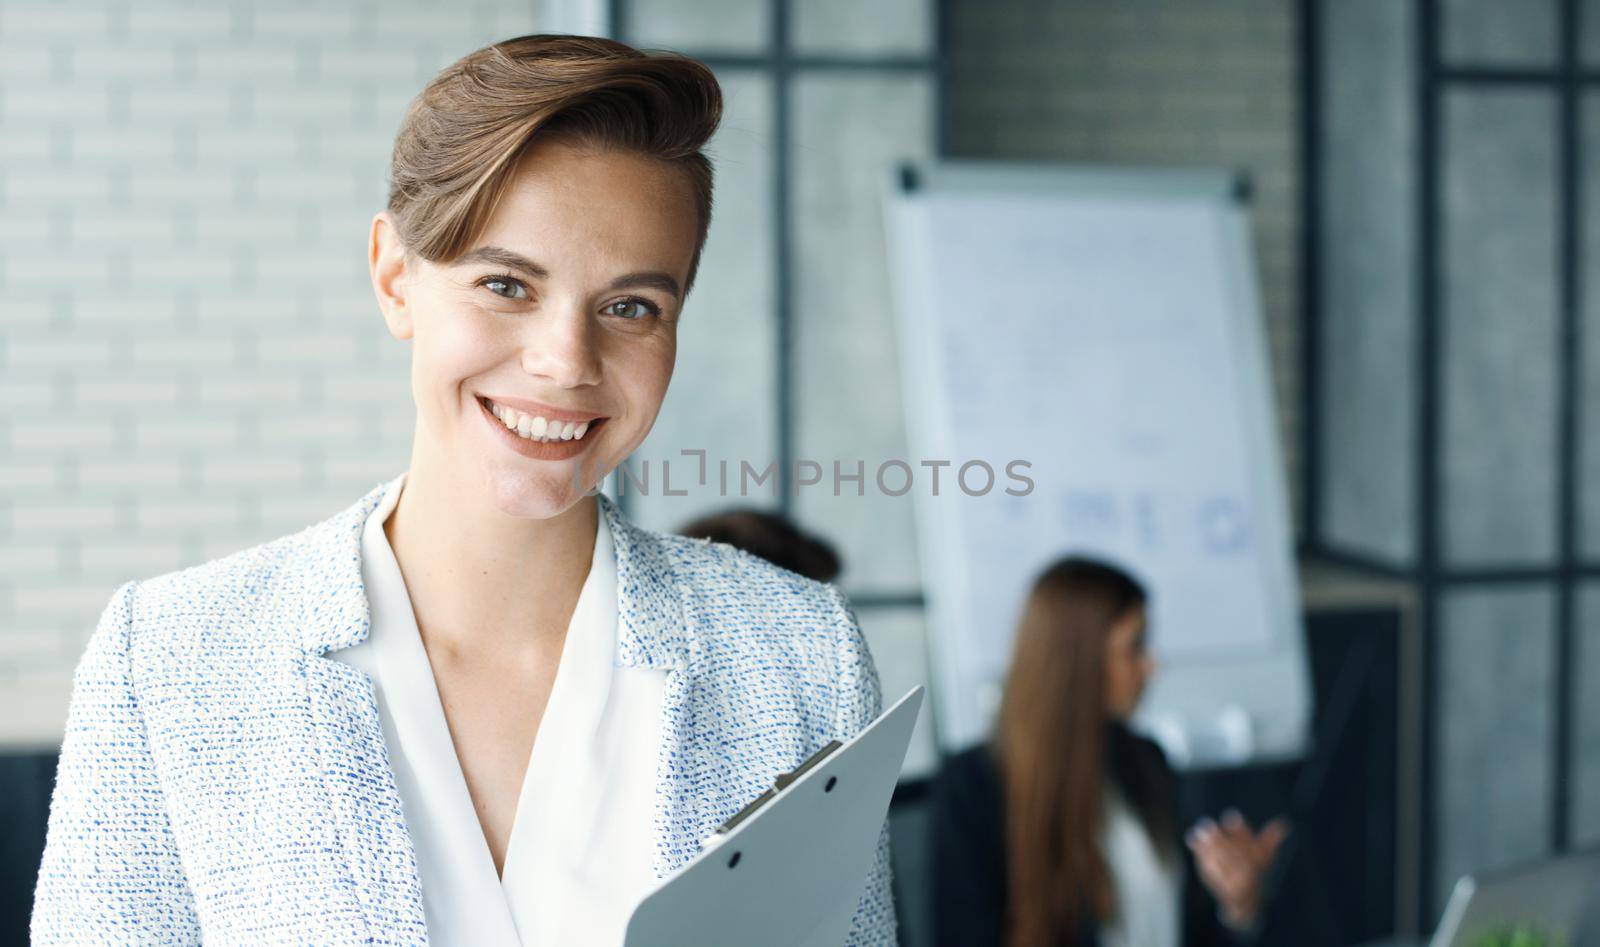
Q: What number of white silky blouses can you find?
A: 1